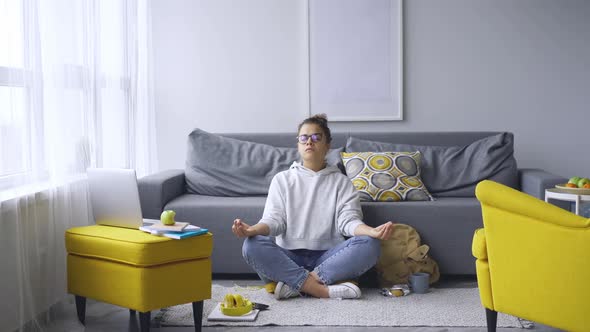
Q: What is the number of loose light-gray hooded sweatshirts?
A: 1